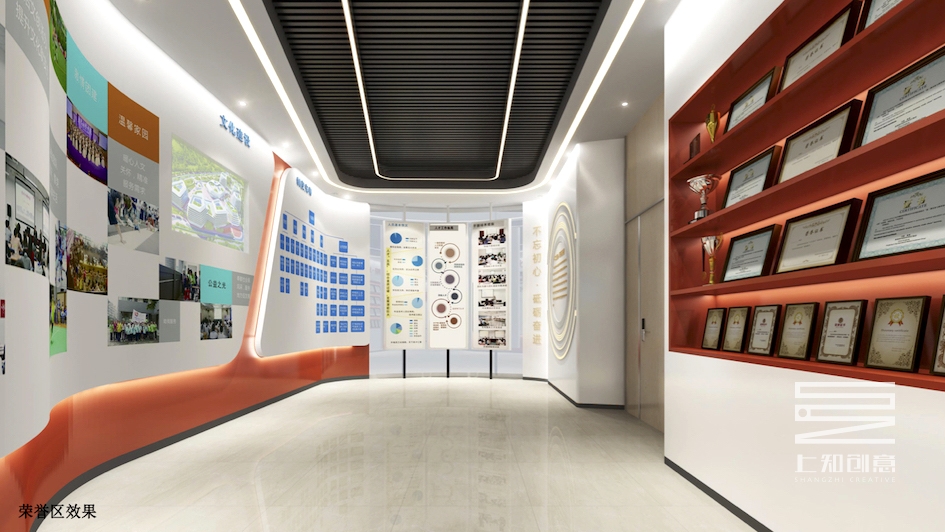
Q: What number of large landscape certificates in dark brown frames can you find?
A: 9